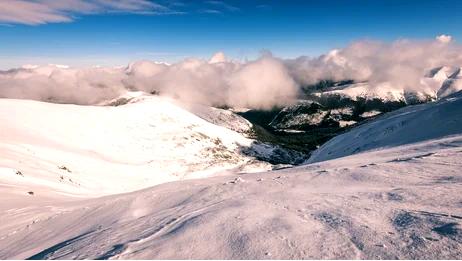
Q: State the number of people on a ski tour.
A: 0